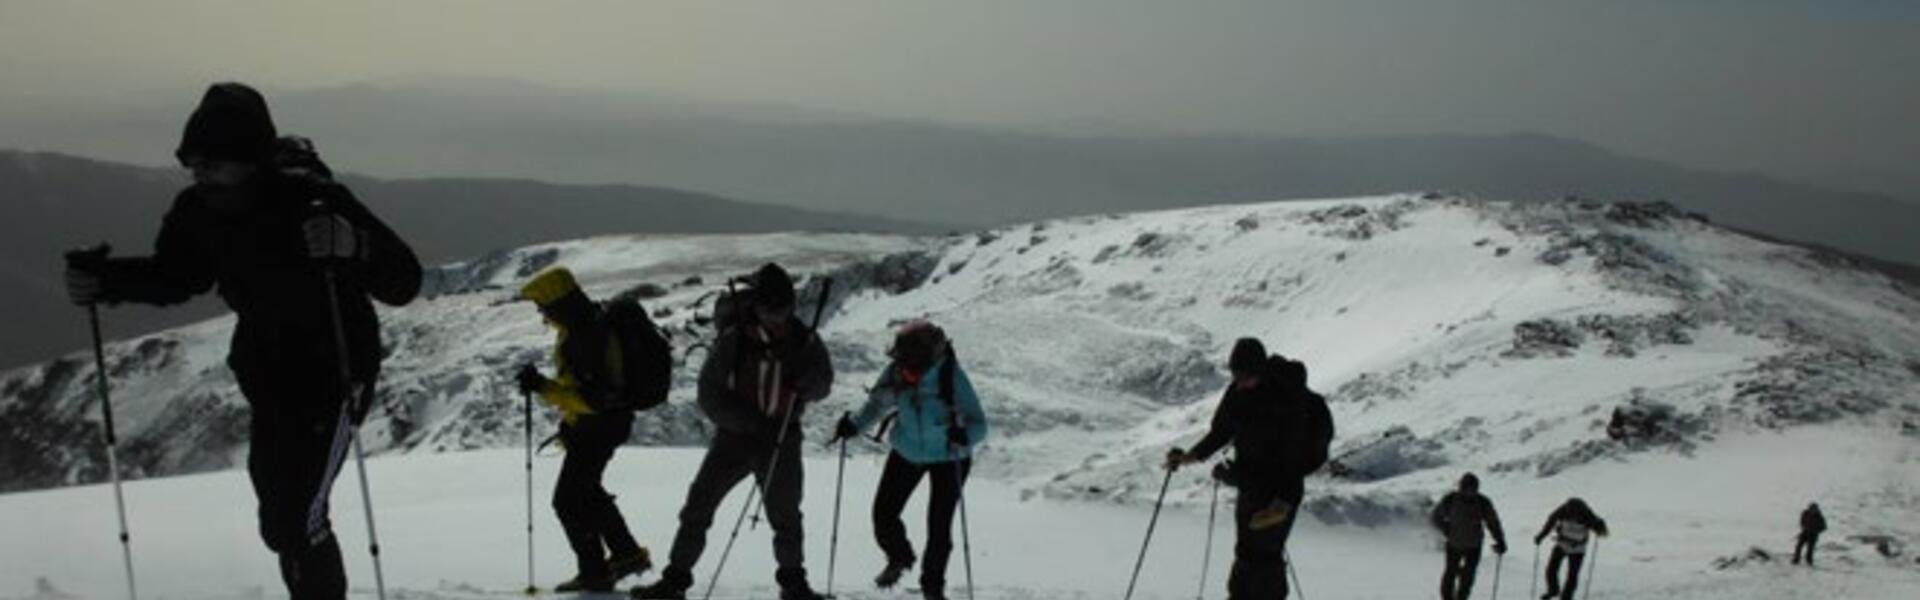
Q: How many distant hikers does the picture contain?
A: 3